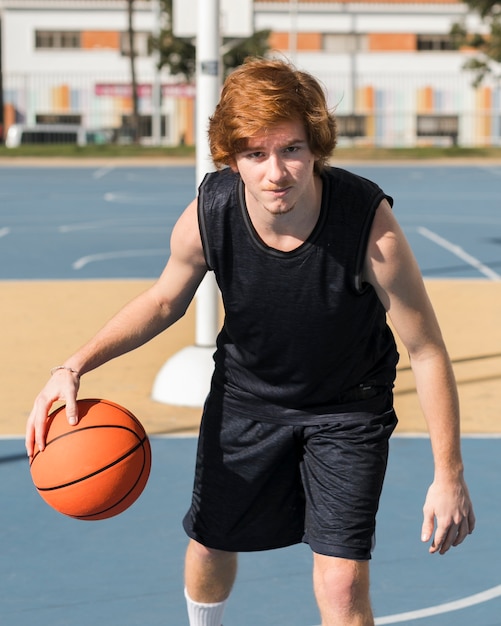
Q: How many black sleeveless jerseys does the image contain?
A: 1